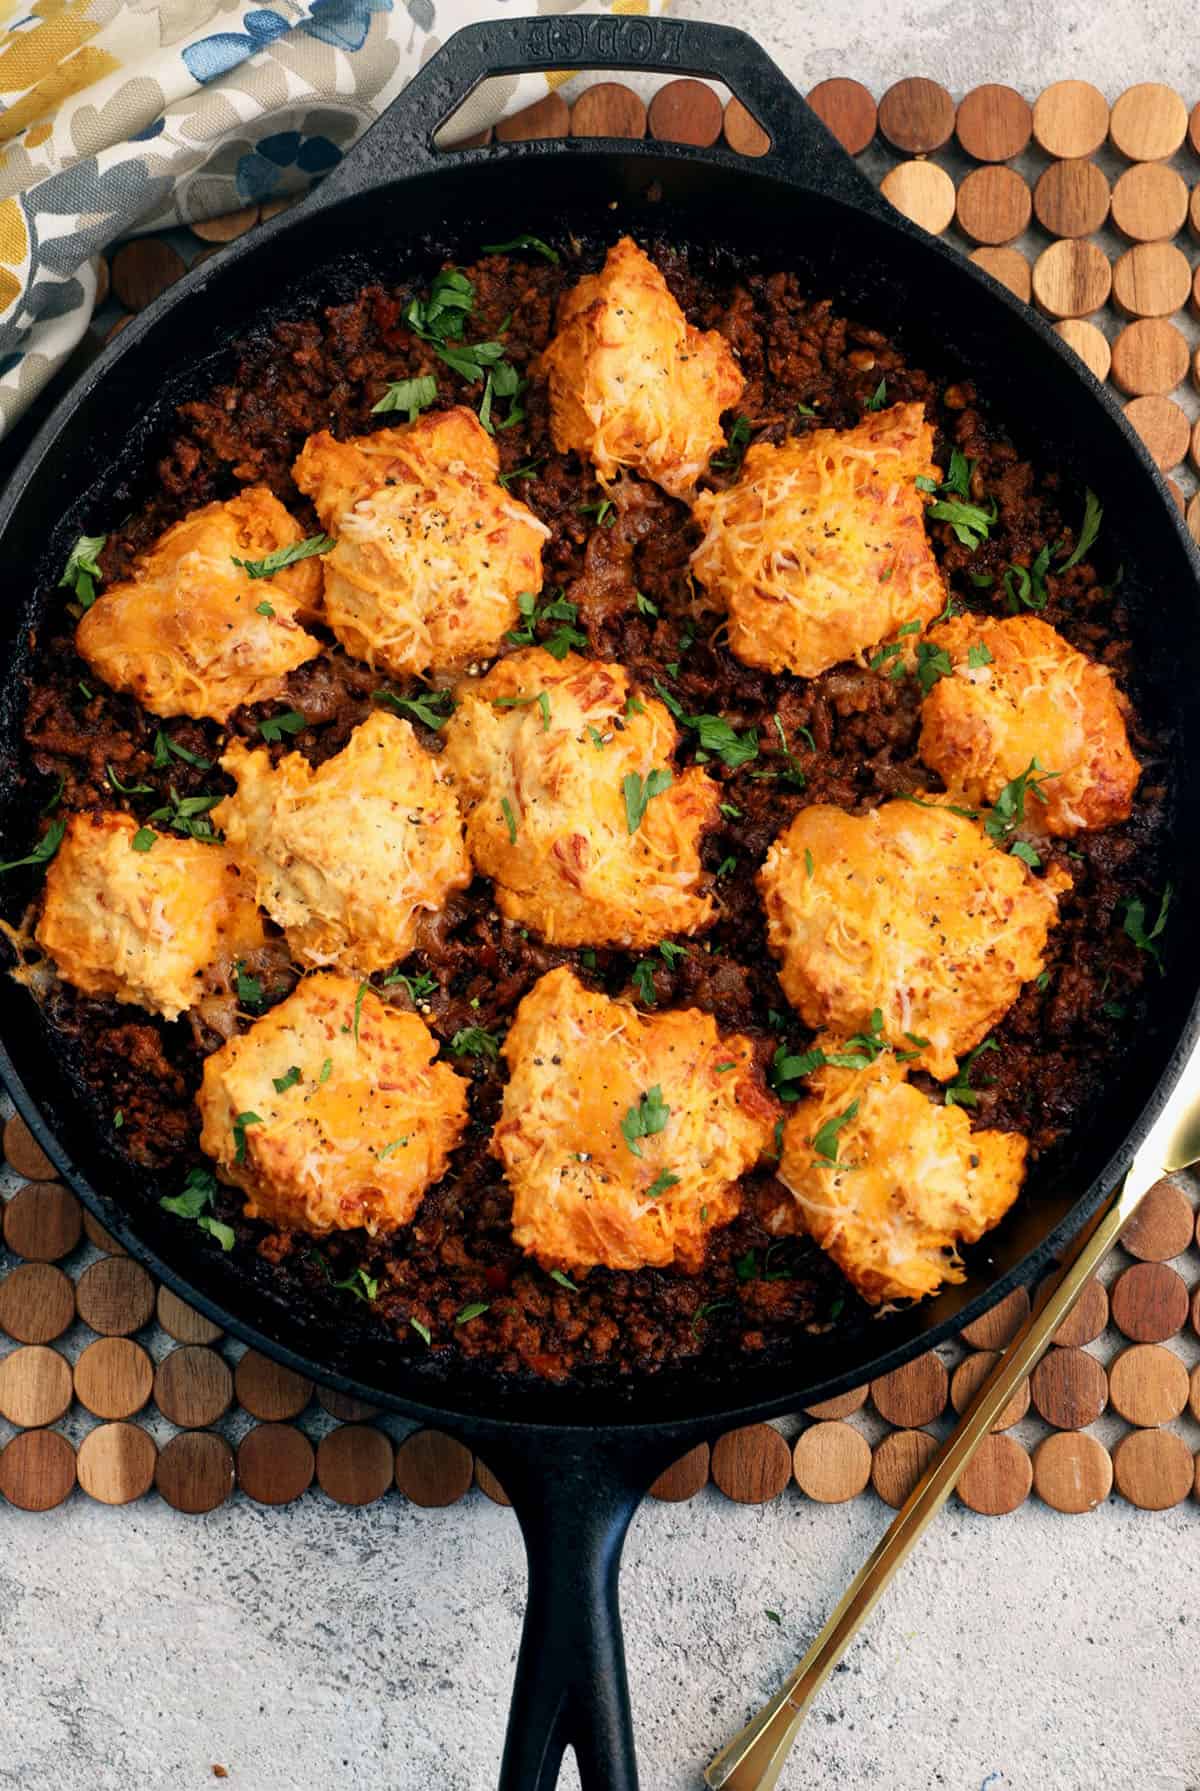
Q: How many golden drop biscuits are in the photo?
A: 12